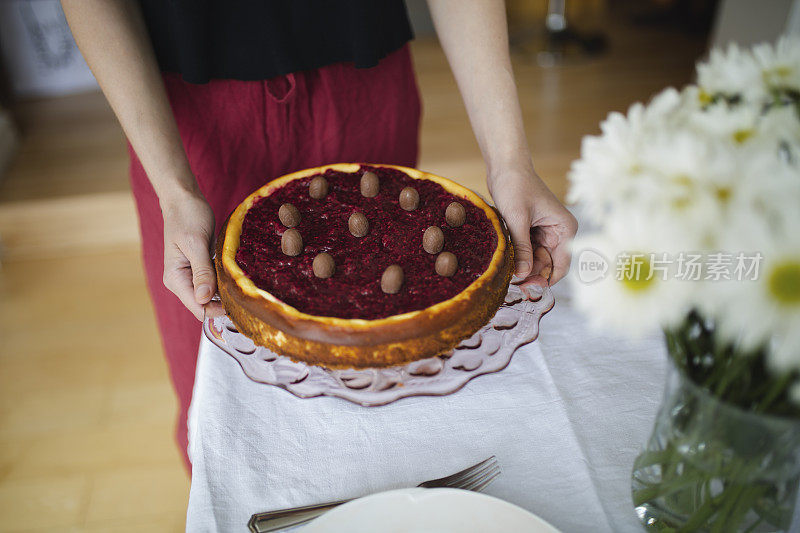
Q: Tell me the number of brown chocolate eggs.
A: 11